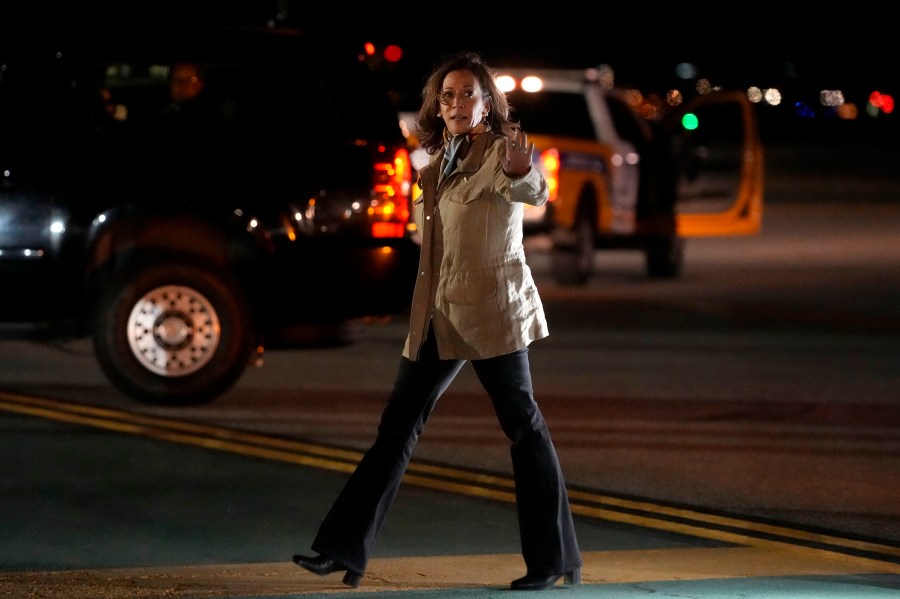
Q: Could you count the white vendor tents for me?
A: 0